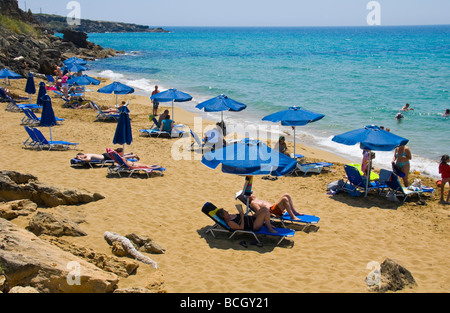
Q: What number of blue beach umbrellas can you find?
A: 14